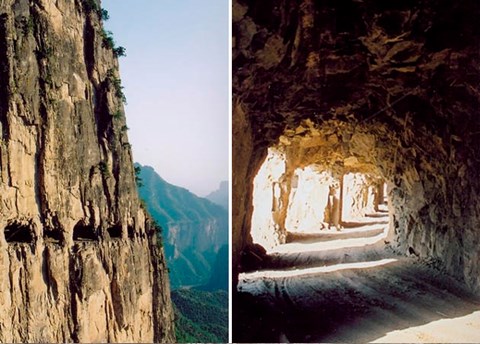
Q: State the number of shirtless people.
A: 0